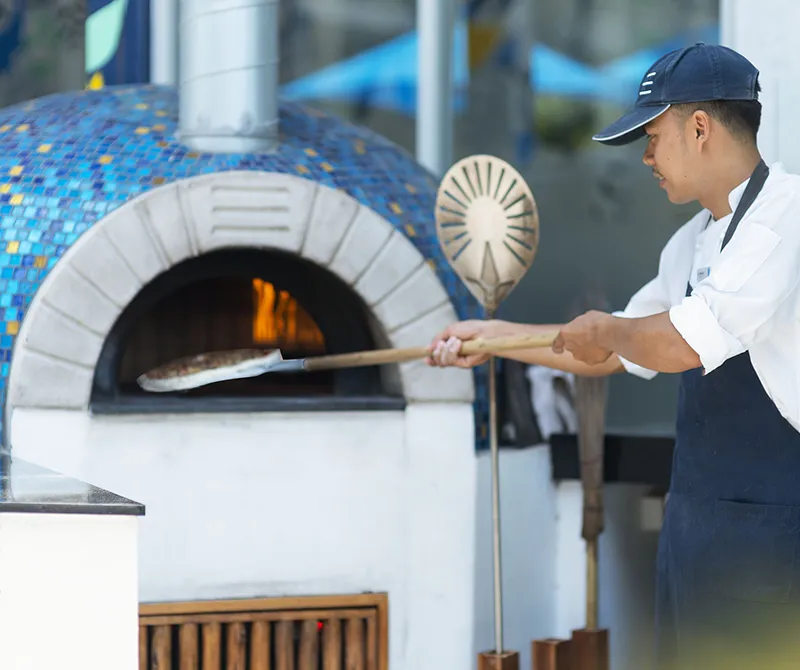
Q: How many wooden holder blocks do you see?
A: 3